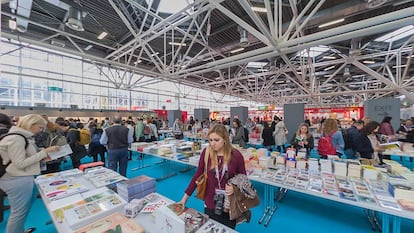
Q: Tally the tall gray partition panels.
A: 5